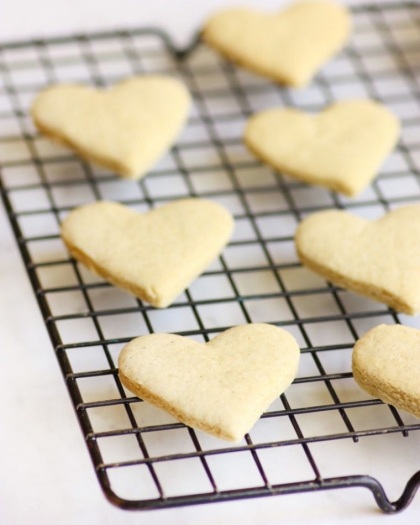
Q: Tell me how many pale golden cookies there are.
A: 7